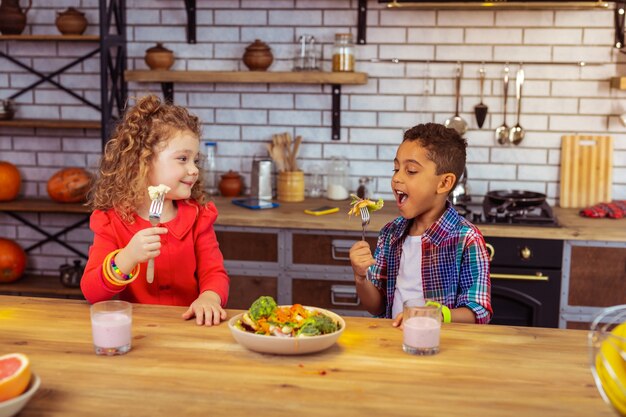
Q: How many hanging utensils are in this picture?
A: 4